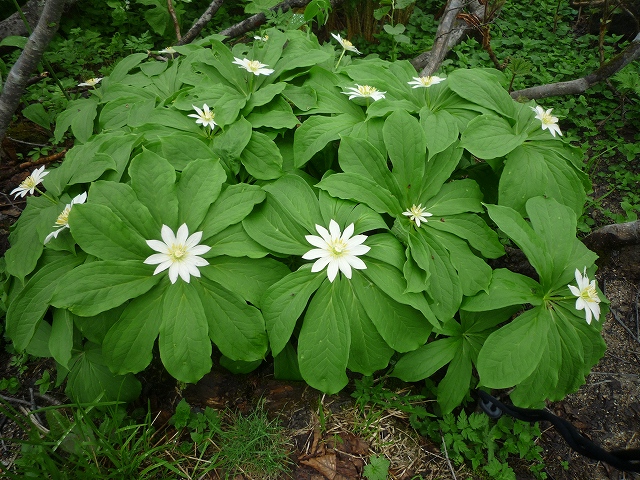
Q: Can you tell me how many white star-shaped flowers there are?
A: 15